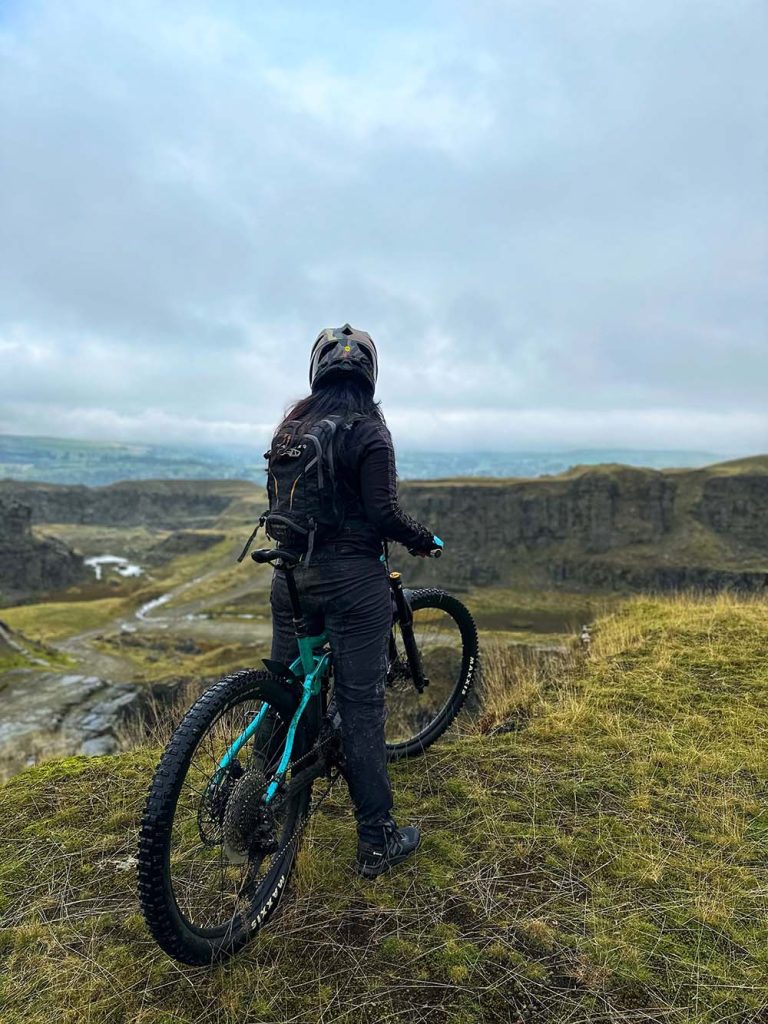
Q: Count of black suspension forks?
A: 1